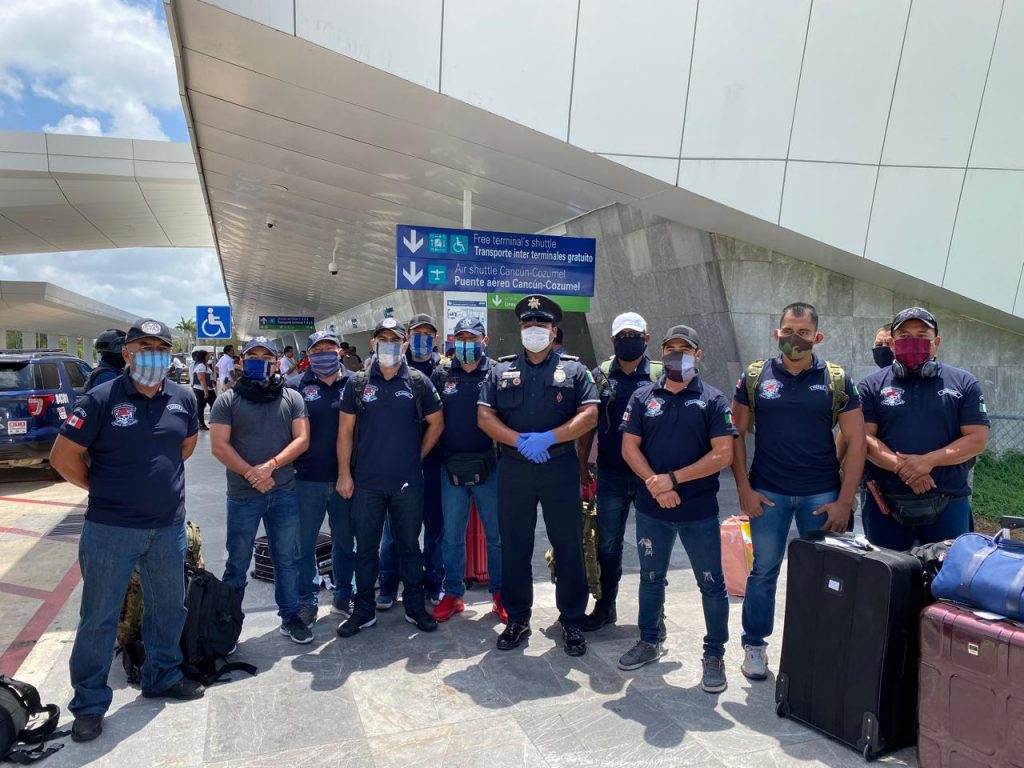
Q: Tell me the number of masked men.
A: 12